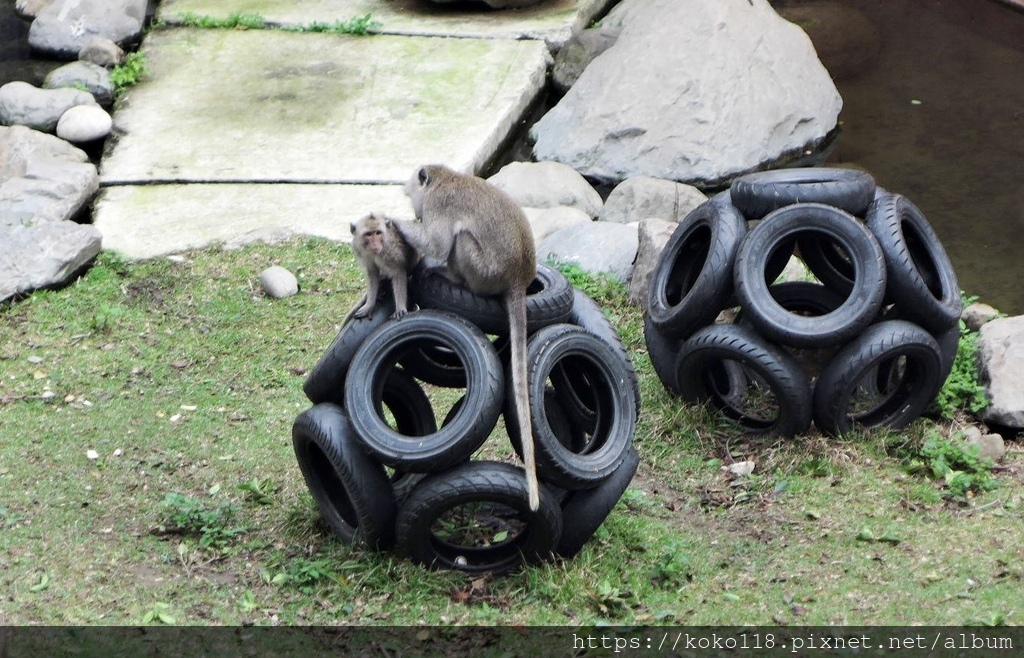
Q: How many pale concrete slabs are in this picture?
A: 3